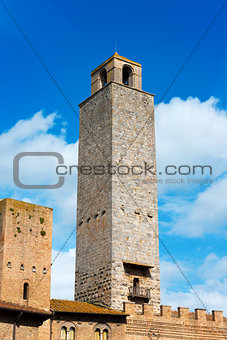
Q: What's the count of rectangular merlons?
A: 6